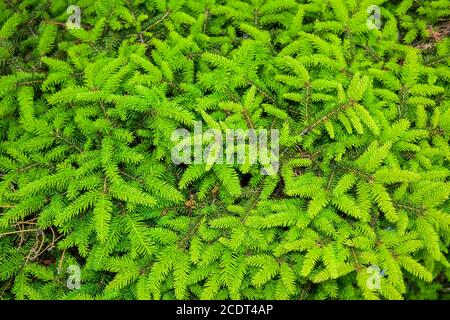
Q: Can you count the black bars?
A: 1